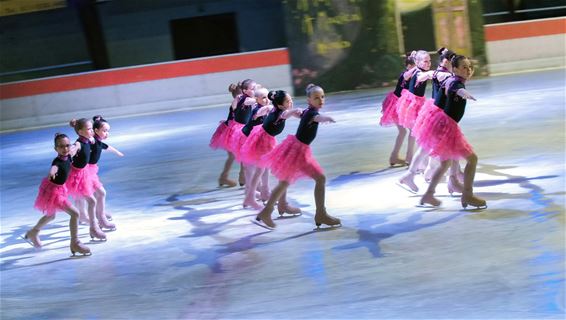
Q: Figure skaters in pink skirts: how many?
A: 12